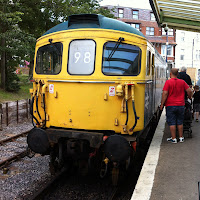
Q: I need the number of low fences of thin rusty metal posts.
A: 1